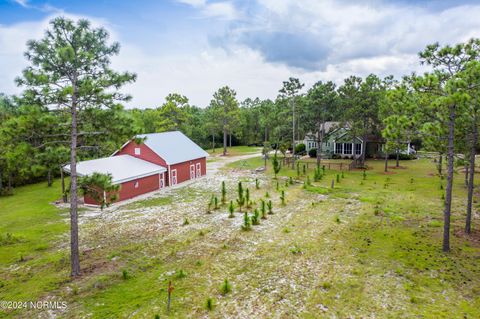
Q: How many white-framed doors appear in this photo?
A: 4